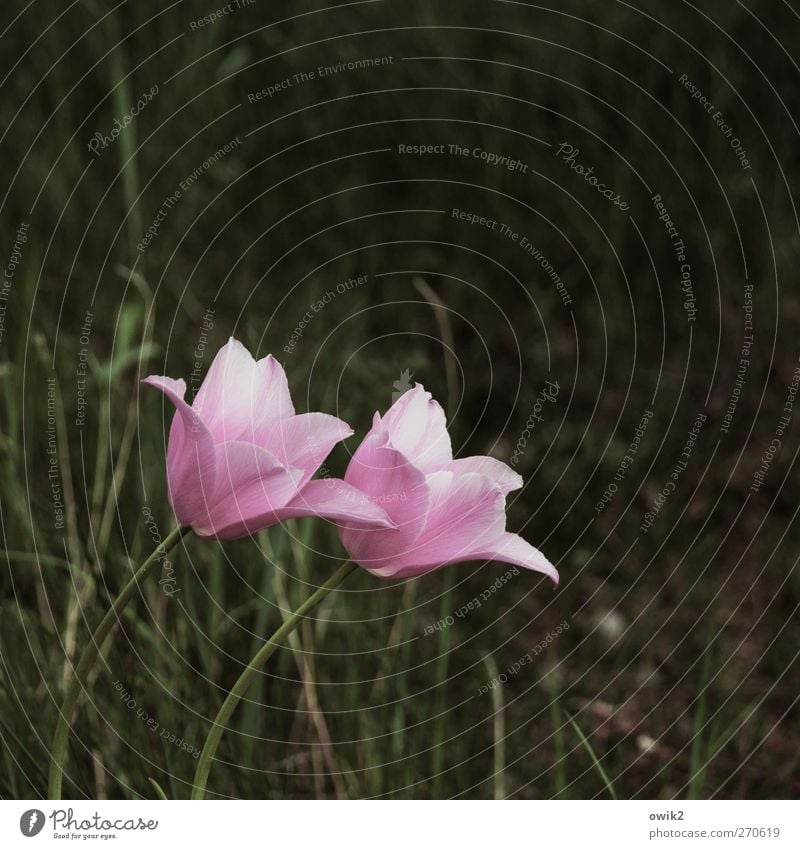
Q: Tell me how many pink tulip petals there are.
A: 12